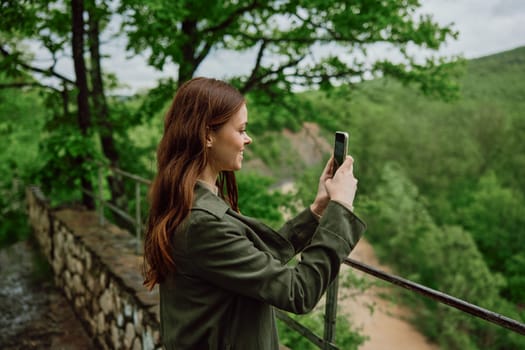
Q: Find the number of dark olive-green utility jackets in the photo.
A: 1